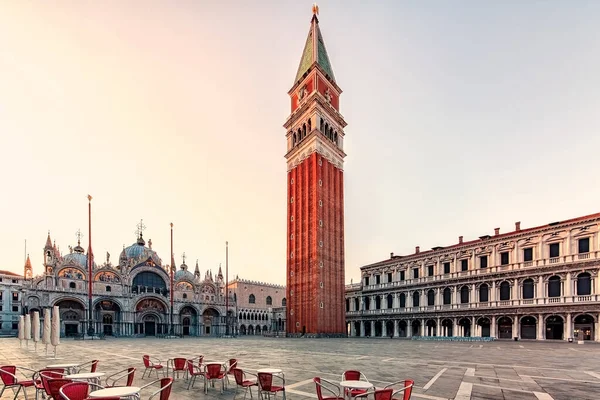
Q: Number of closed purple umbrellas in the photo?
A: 0